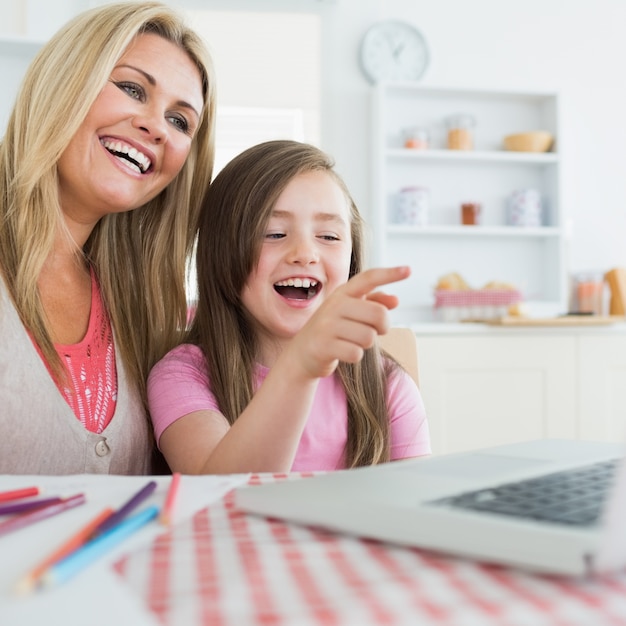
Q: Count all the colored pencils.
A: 7